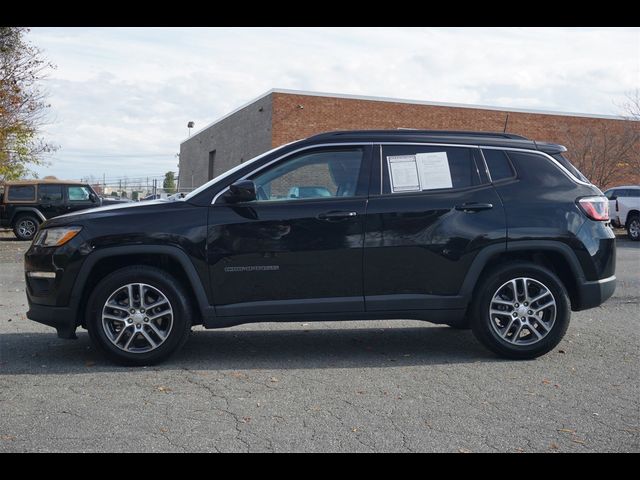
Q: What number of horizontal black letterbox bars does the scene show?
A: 2